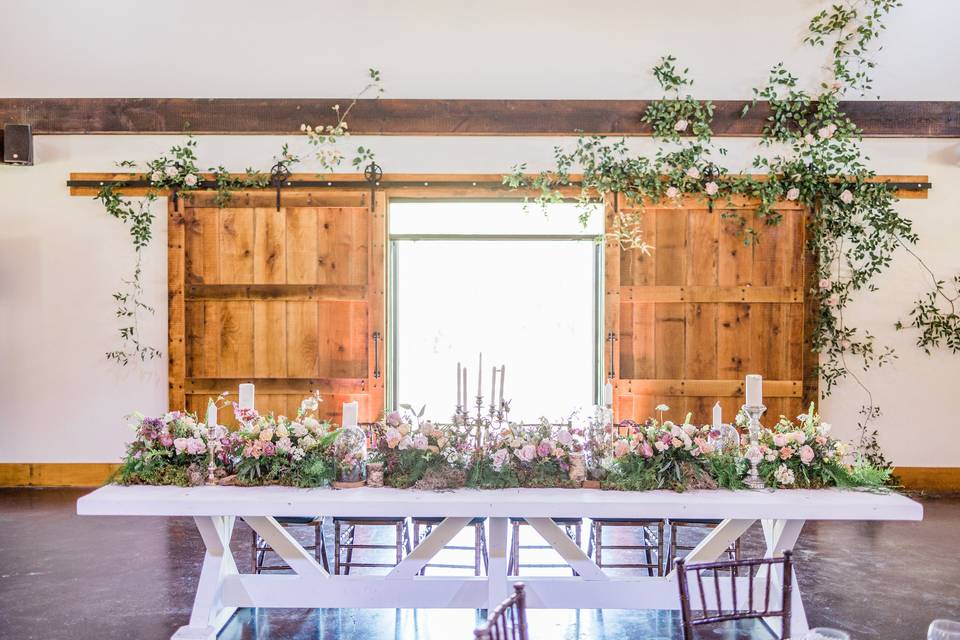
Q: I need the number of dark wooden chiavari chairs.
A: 8